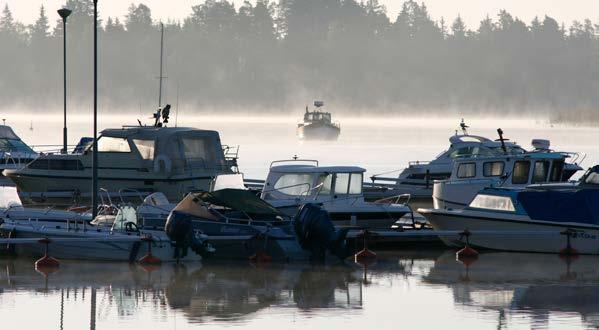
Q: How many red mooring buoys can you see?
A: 6